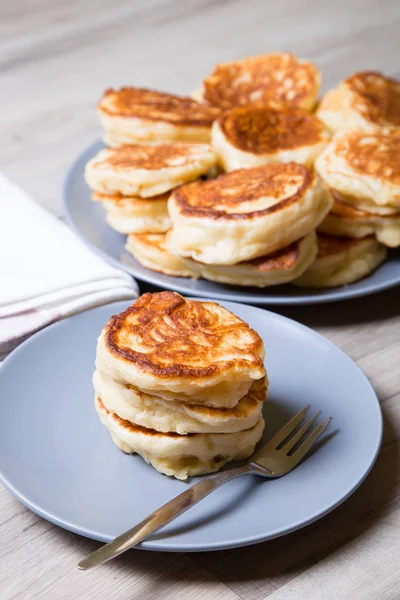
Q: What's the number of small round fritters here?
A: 15